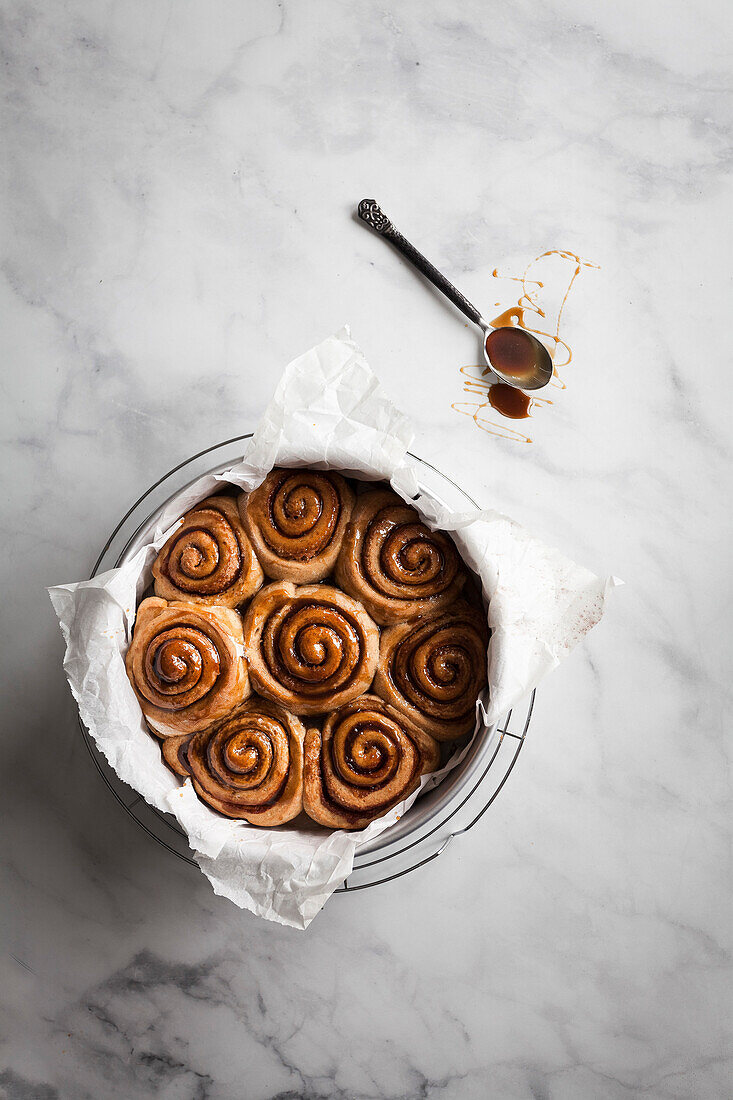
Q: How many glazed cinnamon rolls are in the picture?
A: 8